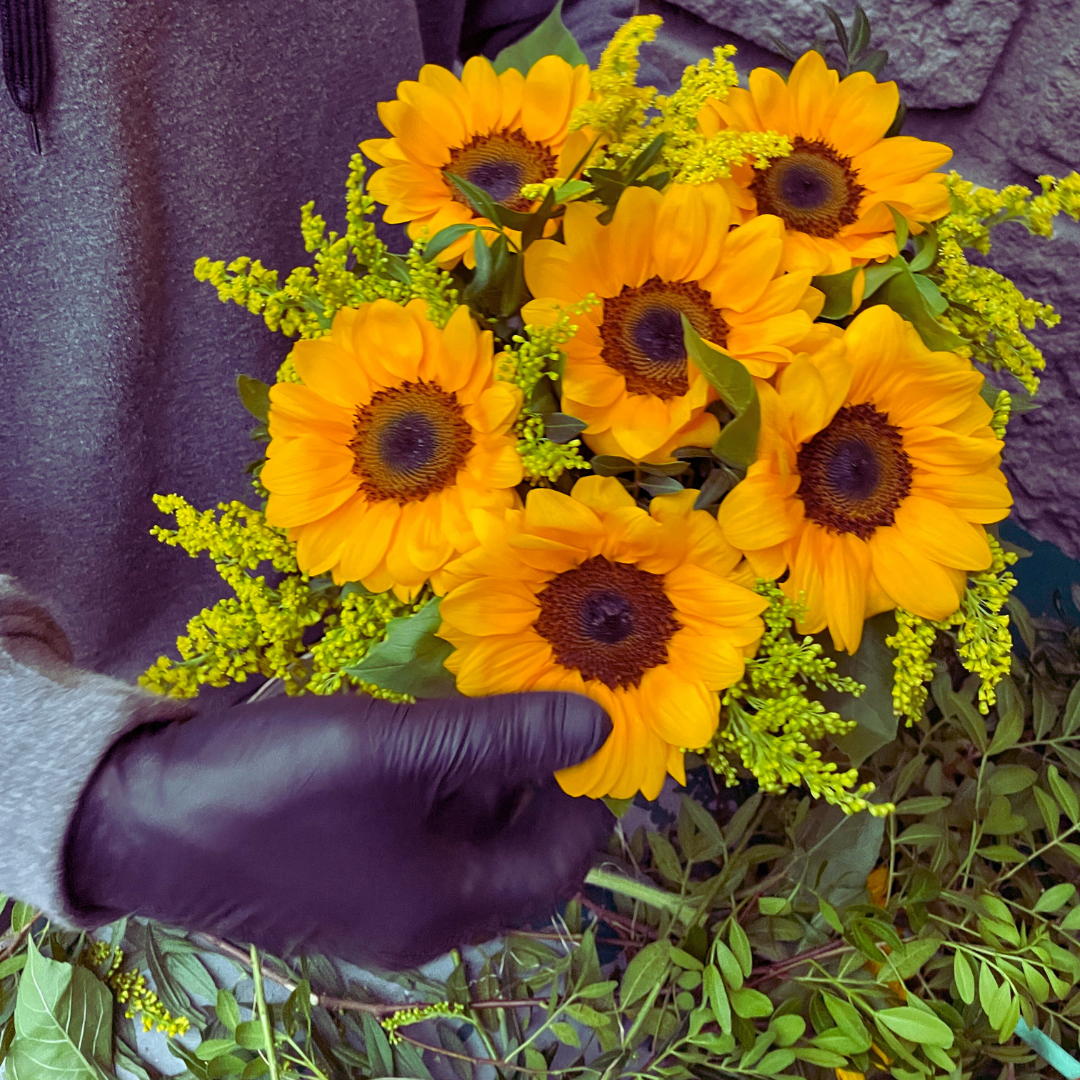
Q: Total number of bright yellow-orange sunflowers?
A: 6